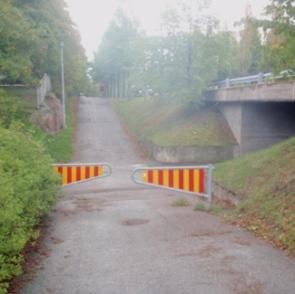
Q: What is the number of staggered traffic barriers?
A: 2